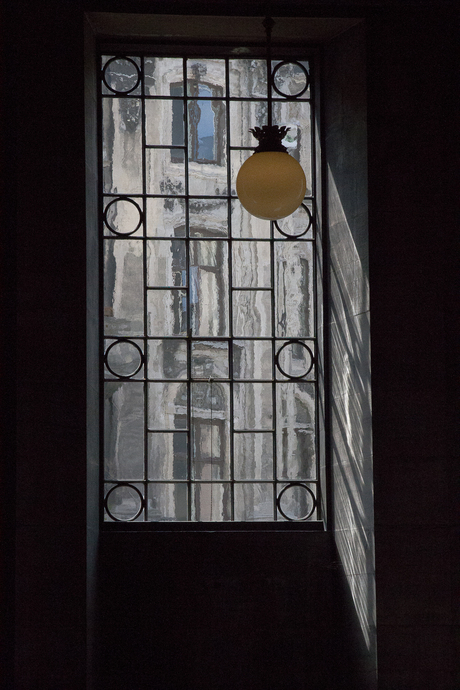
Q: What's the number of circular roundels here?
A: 8